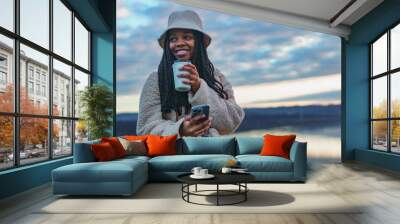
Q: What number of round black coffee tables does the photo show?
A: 1